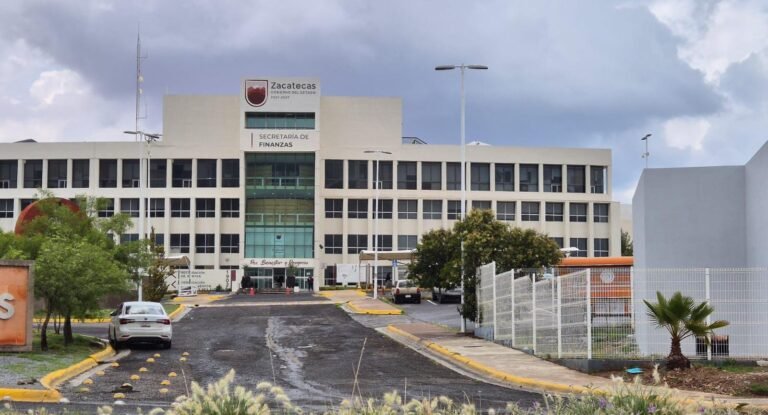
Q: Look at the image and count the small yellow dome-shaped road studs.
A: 15